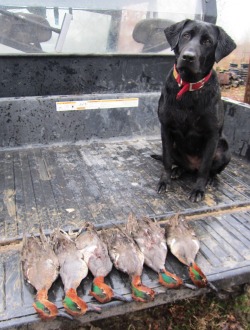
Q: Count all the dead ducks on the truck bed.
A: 6